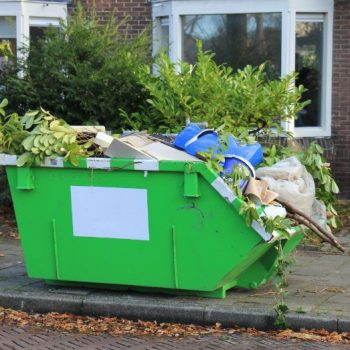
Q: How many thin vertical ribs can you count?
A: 2